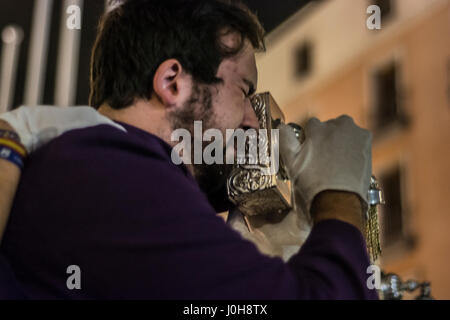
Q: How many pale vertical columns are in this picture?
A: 3